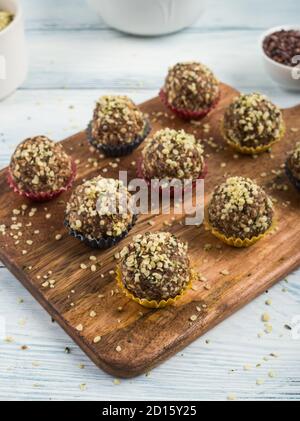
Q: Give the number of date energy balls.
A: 9